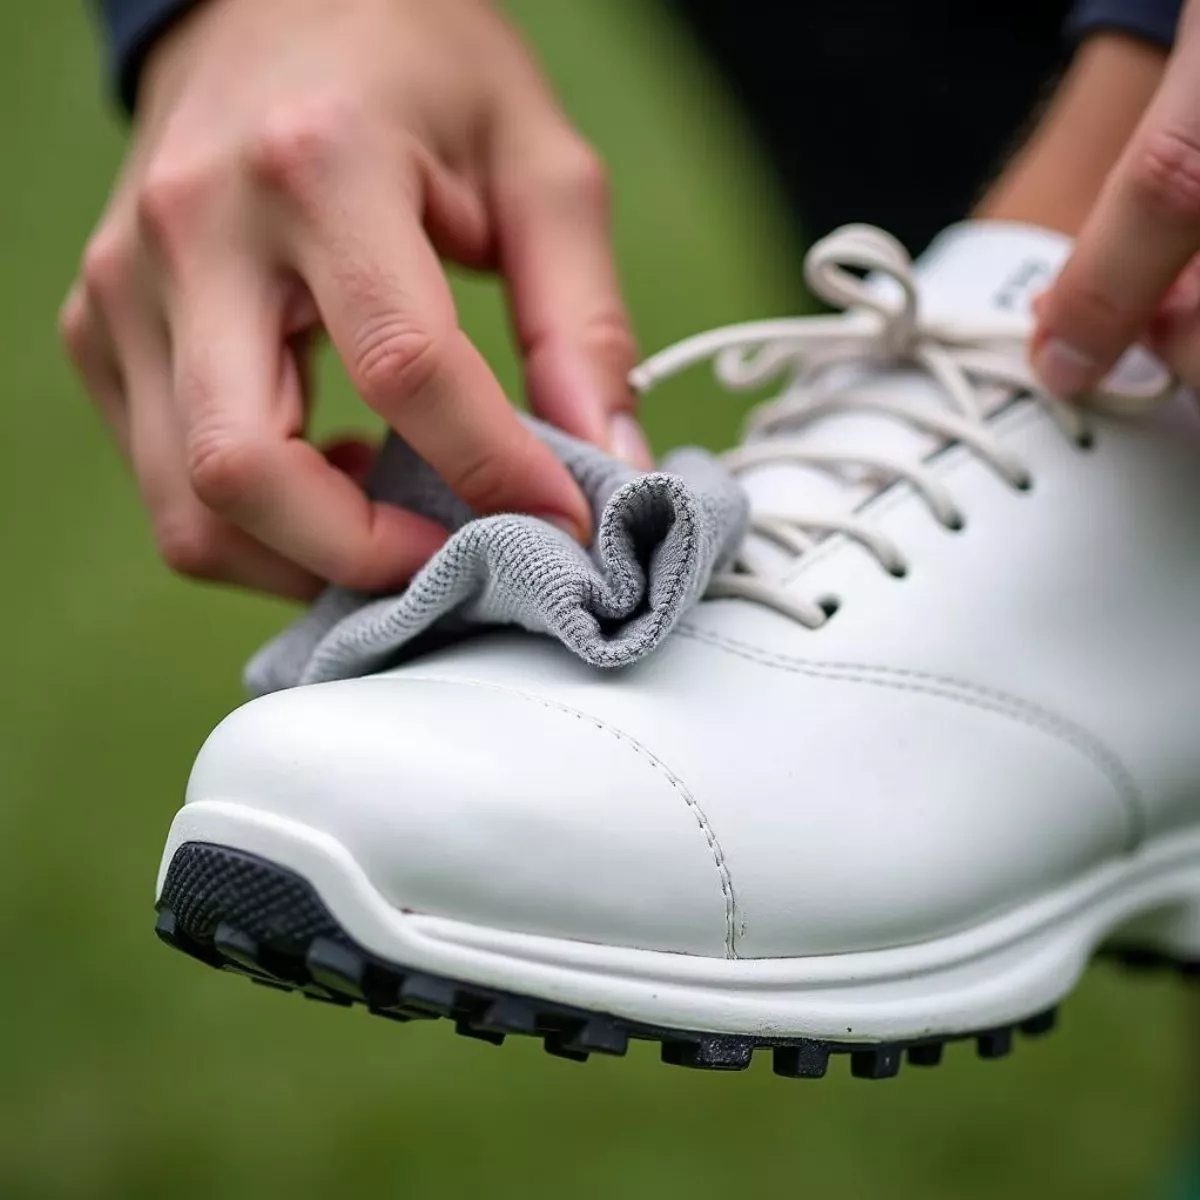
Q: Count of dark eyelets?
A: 5